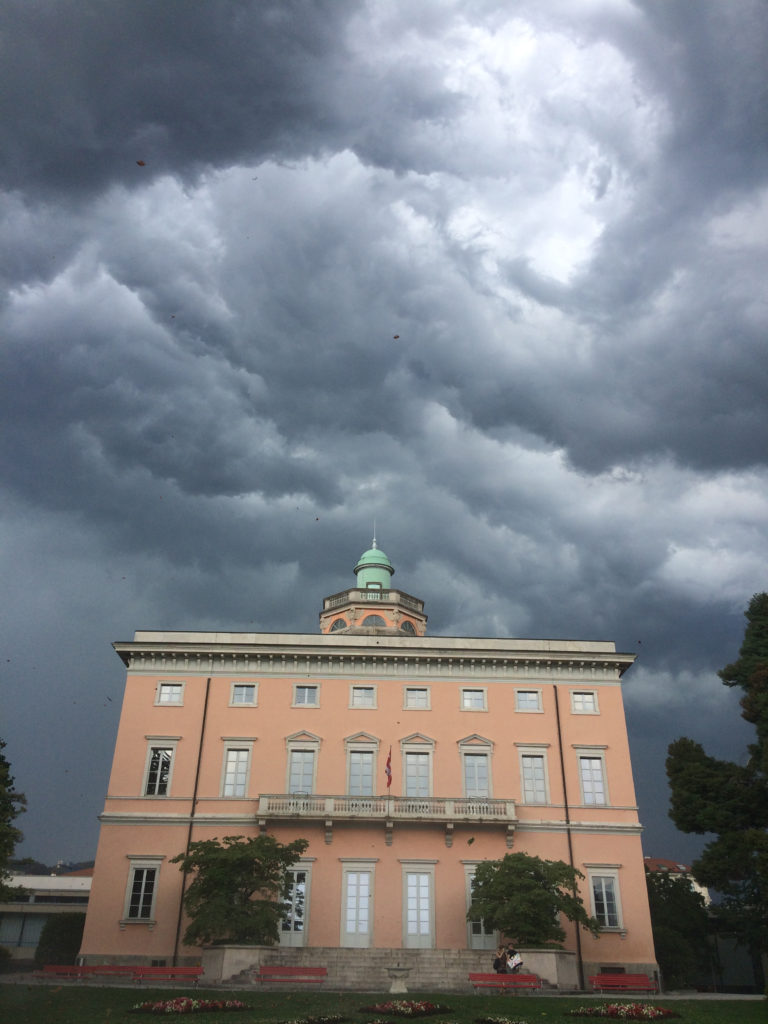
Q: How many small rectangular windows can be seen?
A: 8